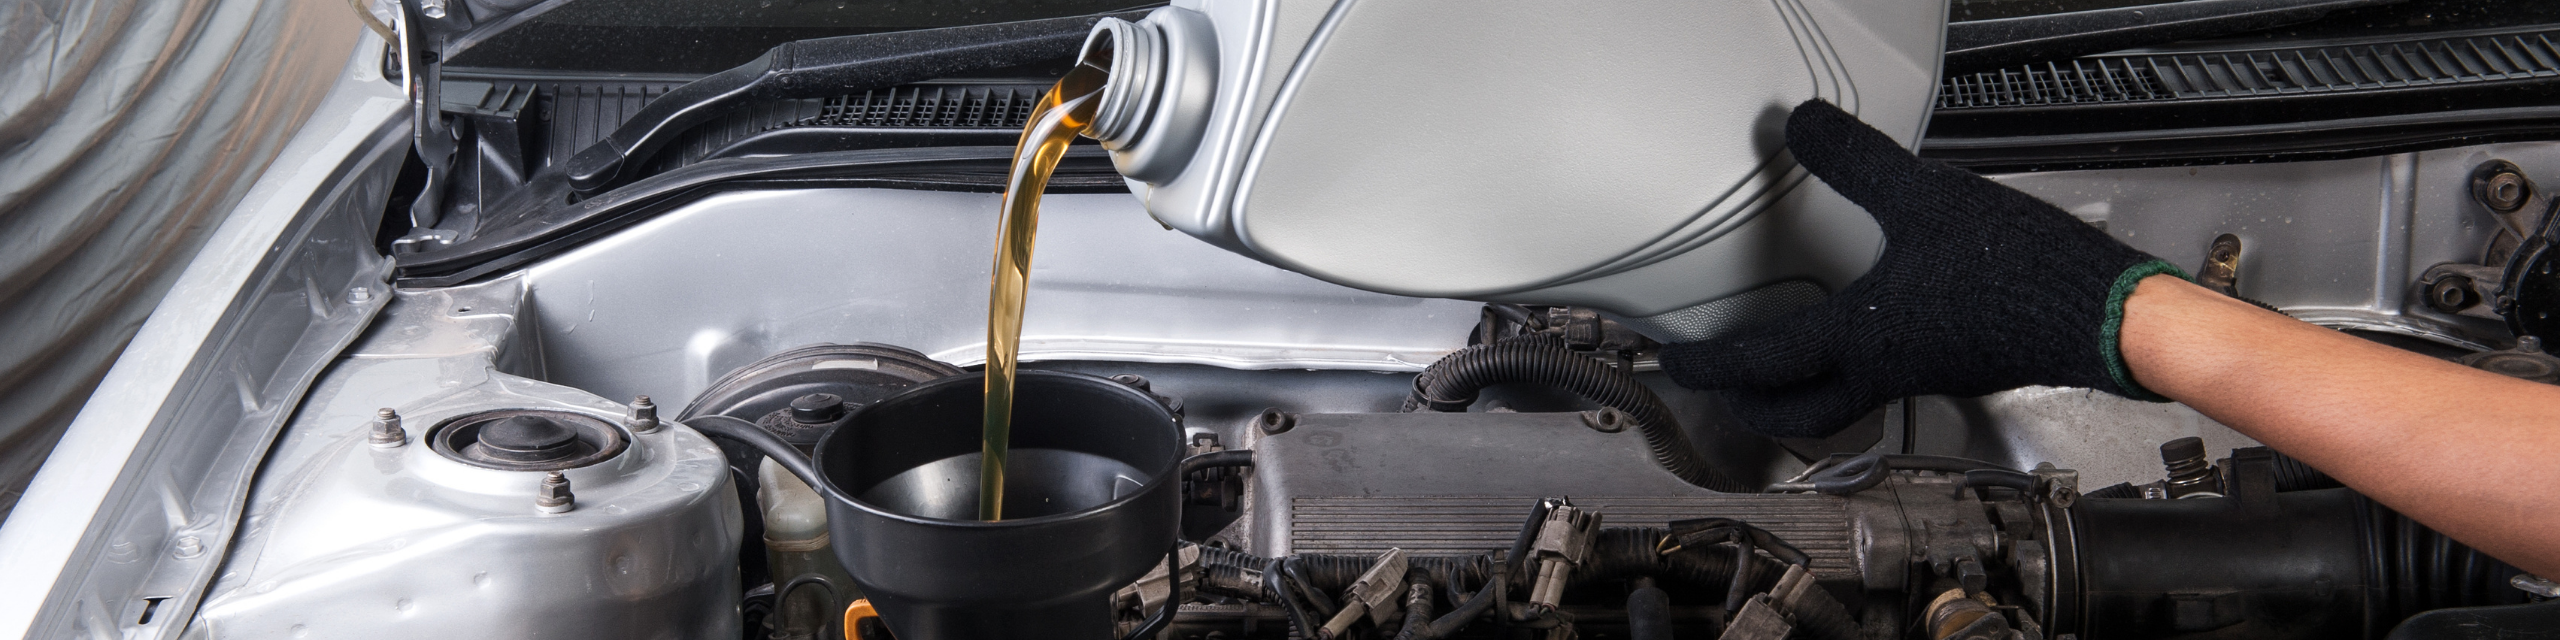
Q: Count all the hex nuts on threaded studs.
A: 3